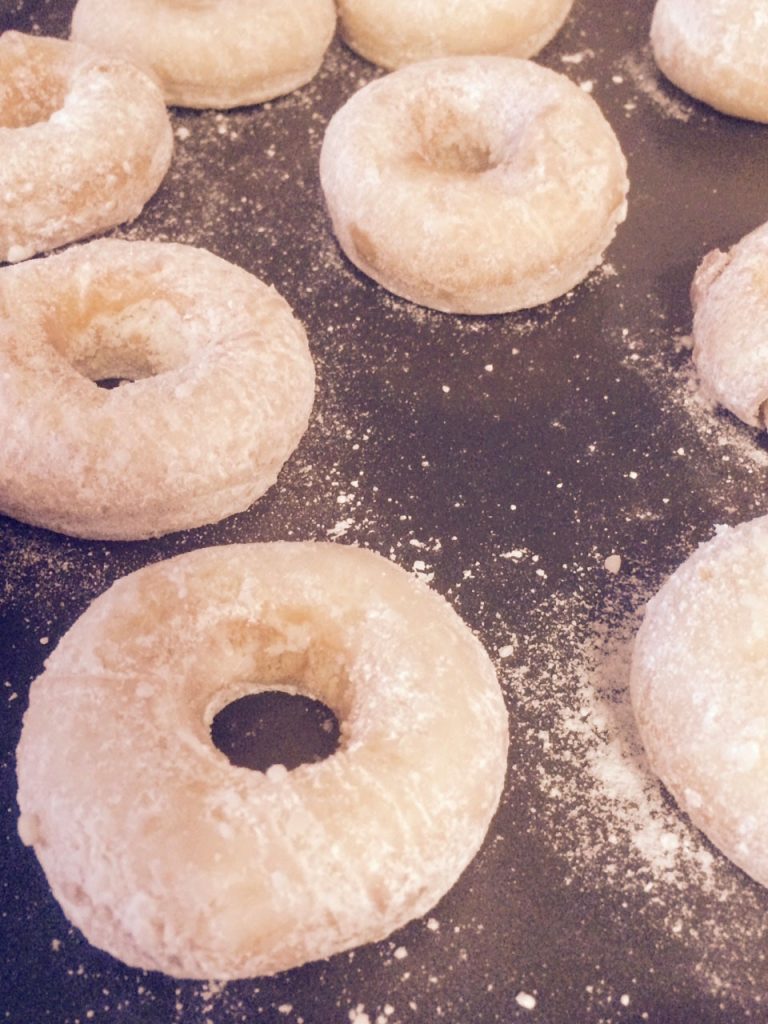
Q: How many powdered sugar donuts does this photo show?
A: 9